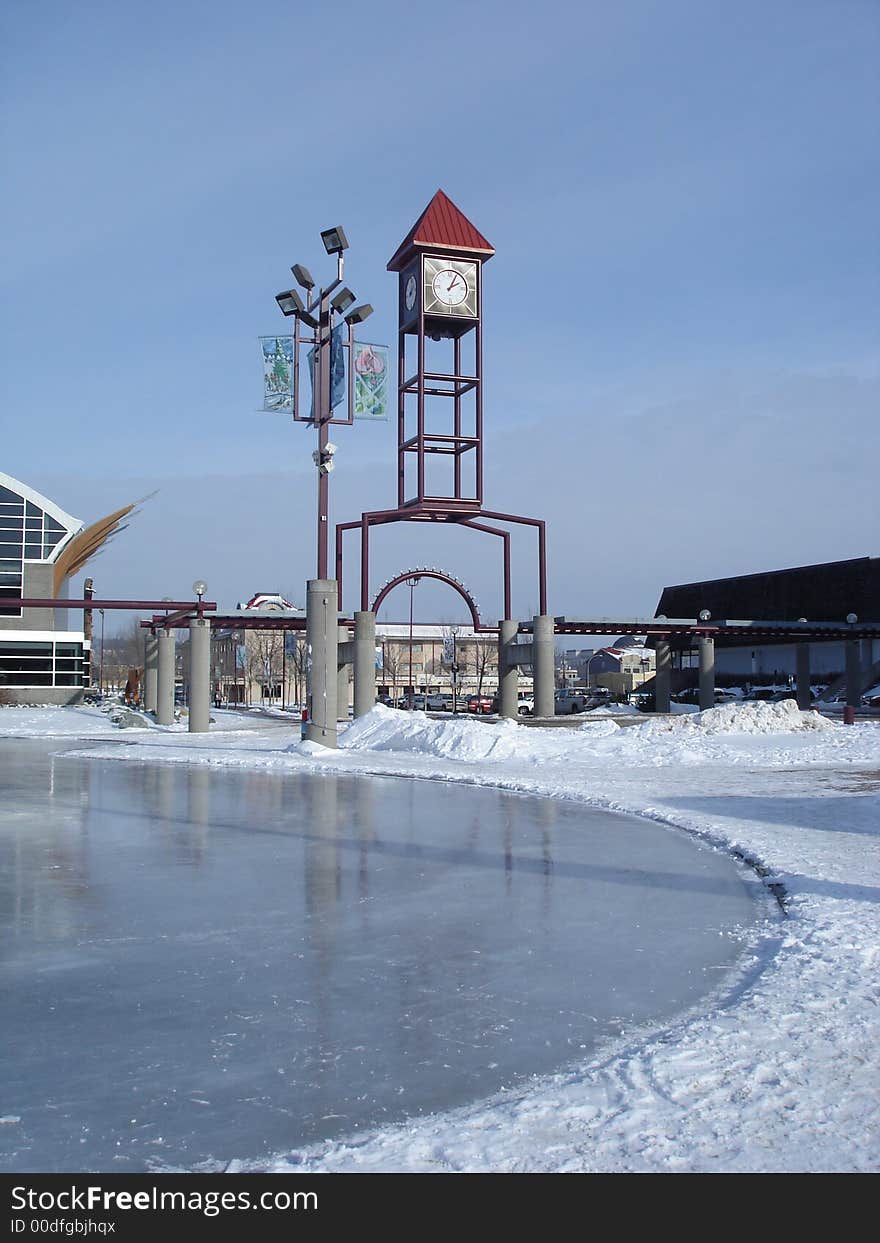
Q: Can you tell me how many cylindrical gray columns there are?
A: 12